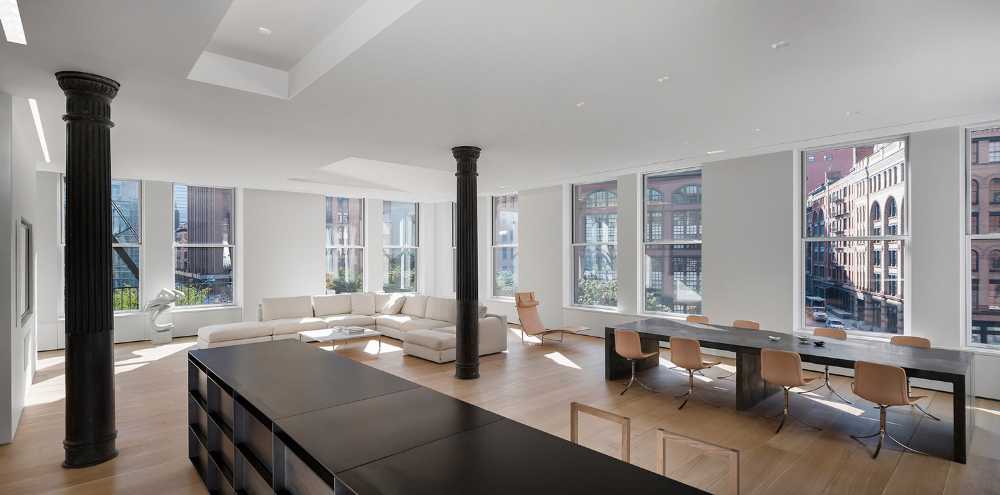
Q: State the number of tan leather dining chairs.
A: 8